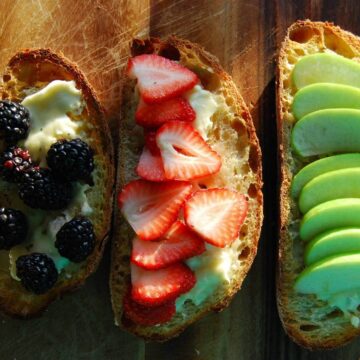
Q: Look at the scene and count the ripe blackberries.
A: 6